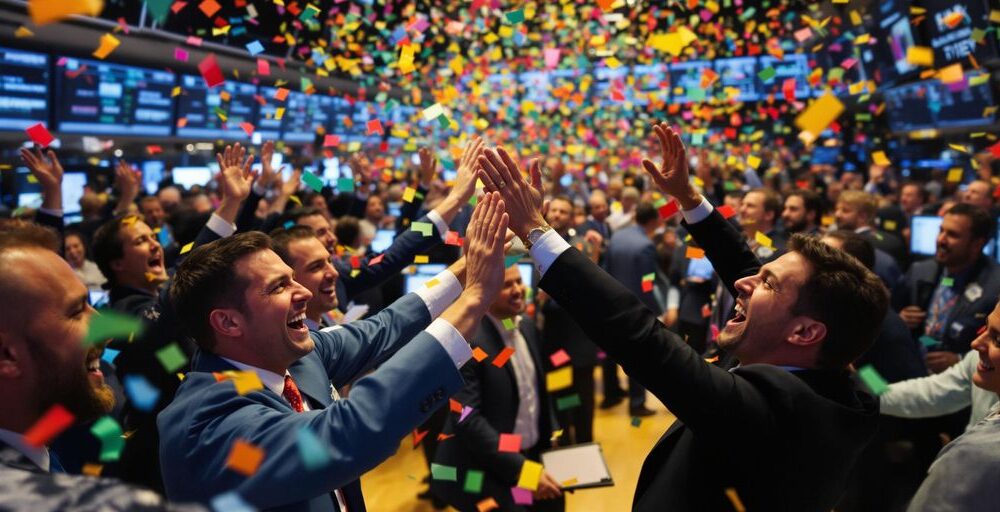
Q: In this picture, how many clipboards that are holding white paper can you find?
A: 1